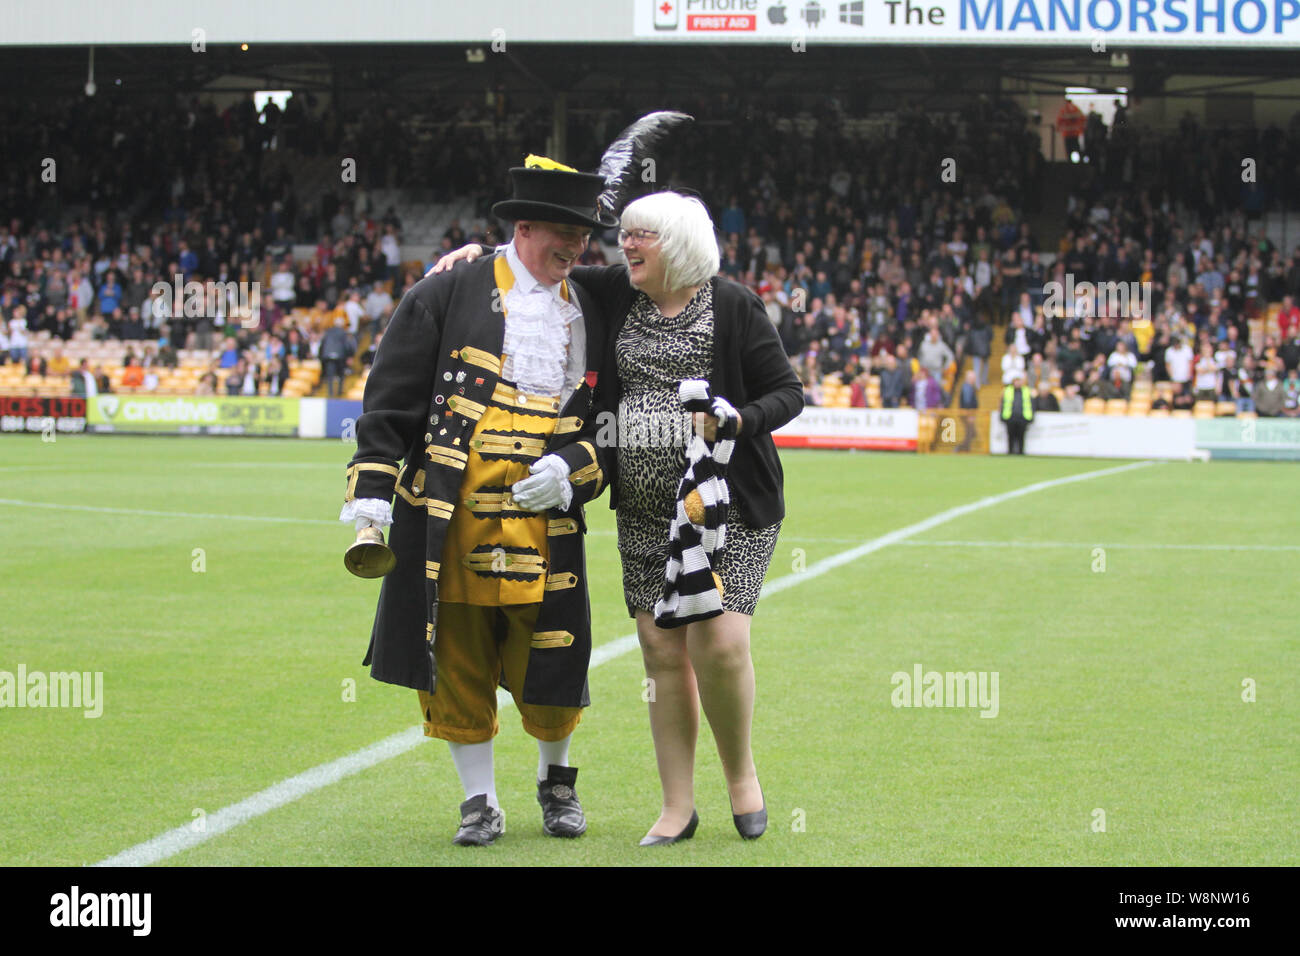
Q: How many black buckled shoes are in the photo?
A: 2